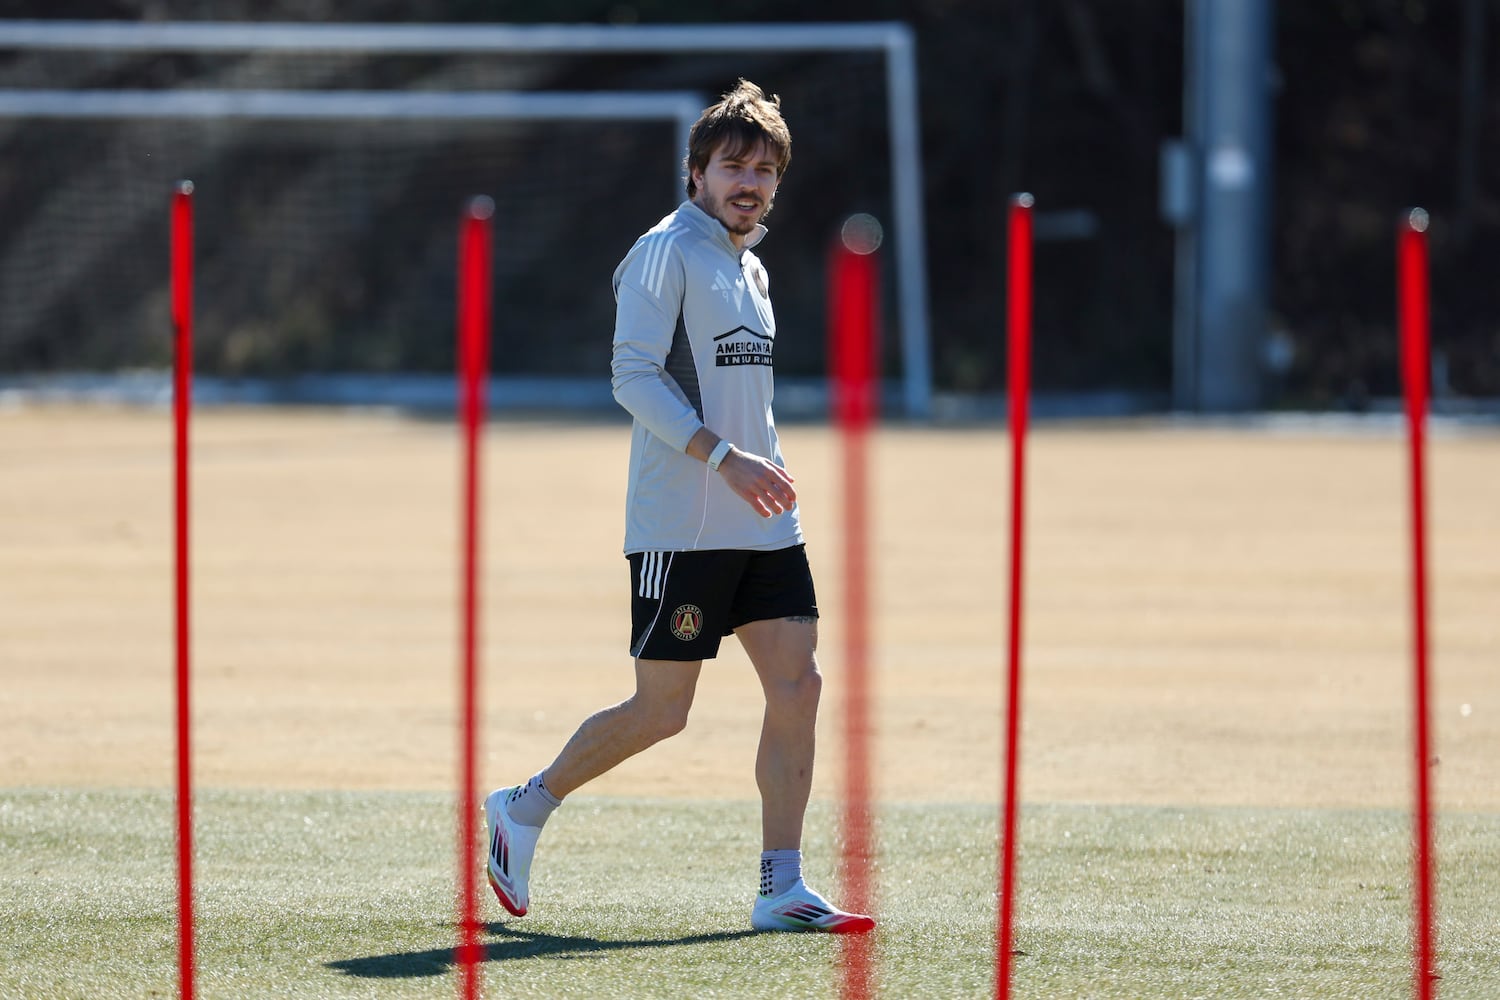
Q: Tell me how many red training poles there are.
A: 5